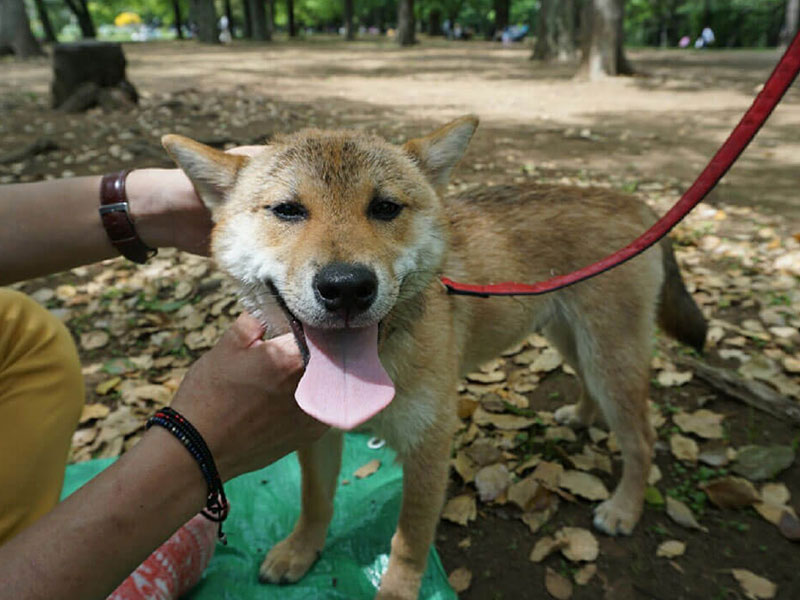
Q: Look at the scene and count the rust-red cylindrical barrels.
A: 0